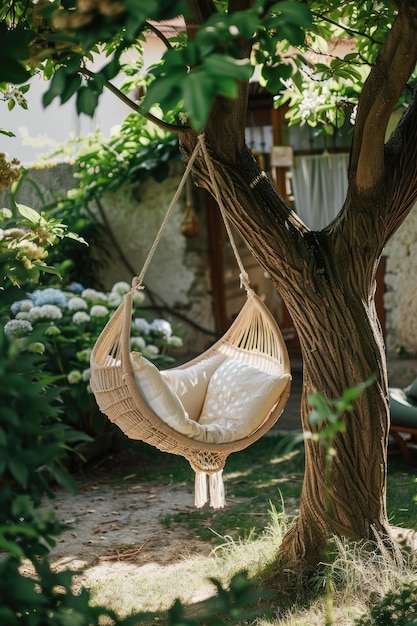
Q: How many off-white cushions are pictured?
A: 3